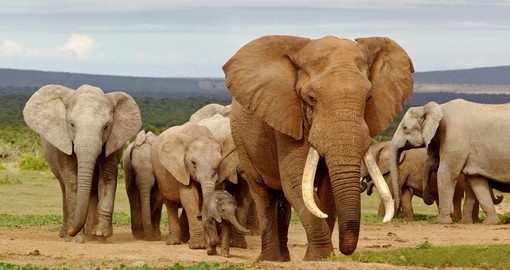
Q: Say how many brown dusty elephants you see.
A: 1